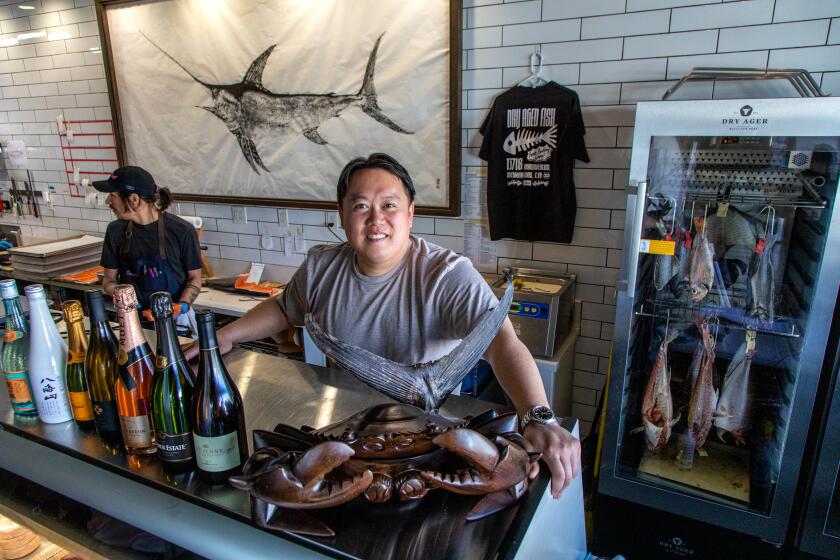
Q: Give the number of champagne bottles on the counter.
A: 3